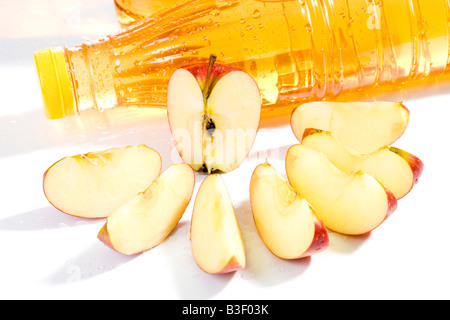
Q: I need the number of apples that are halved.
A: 1